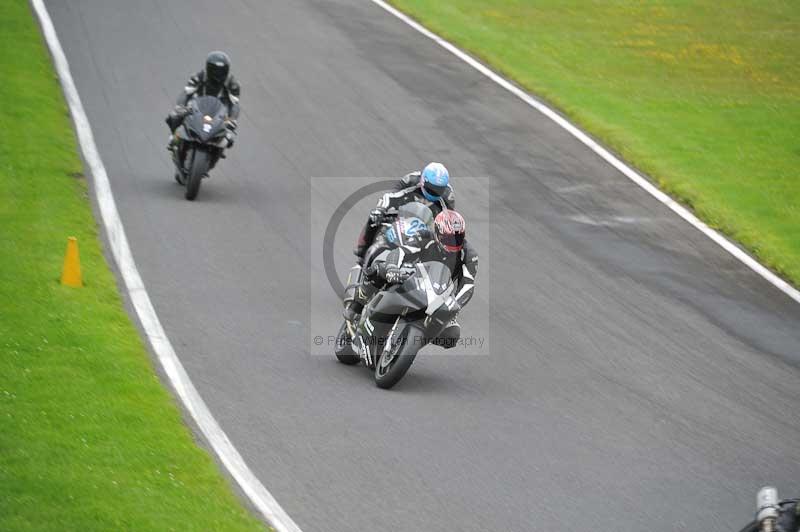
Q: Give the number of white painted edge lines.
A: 2